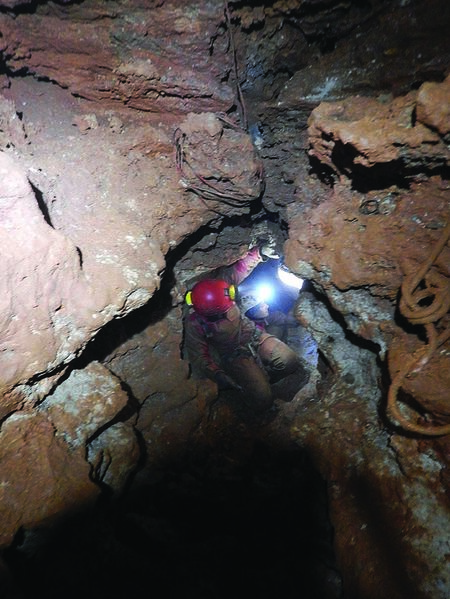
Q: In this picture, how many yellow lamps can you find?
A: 2